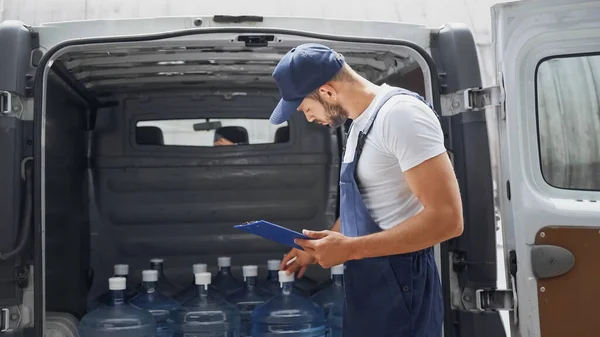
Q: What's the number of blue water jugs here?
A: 11